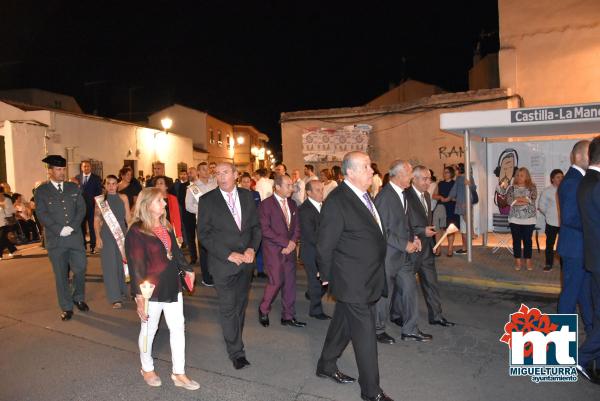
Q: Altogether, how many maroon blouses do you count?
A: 1